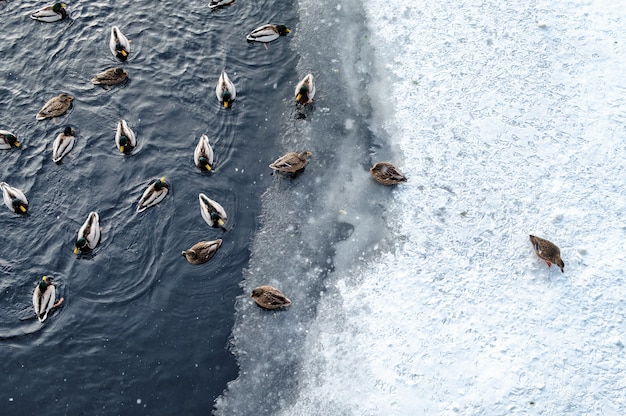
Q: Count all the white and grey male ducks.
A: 15